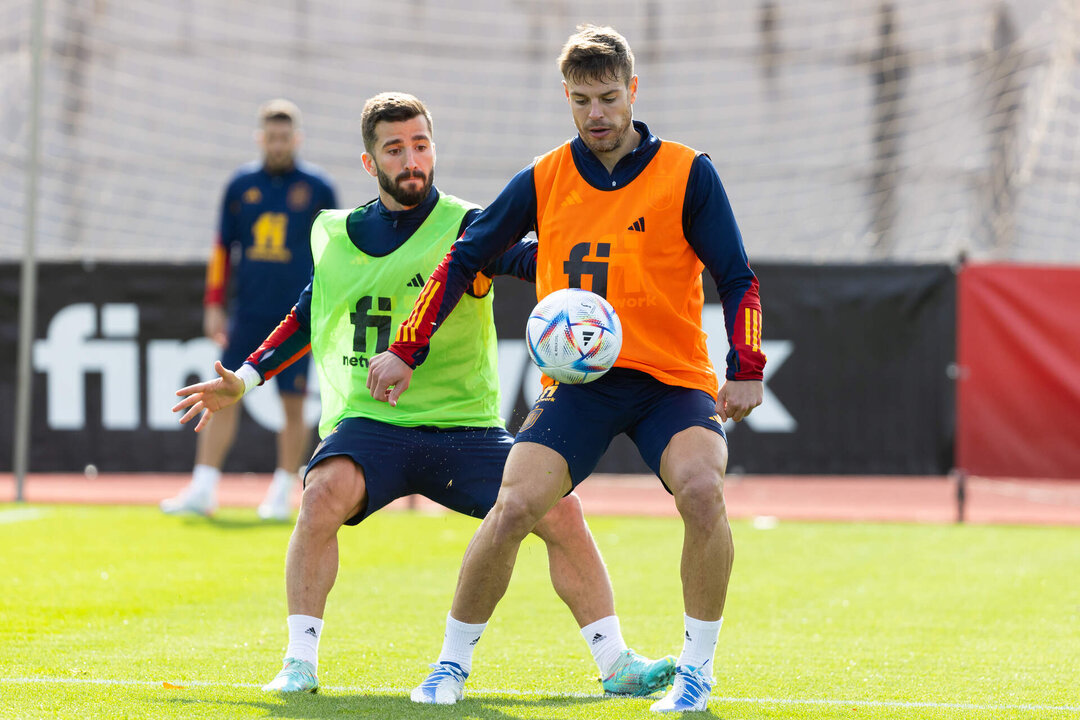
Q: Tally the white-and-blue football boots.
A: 2